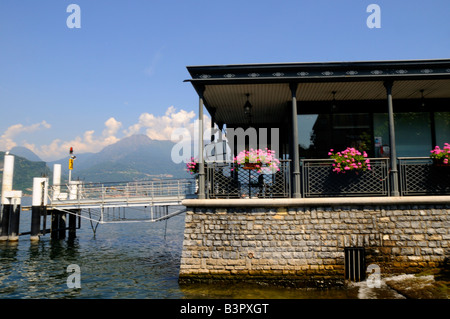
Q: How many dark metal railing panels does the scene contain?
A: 3